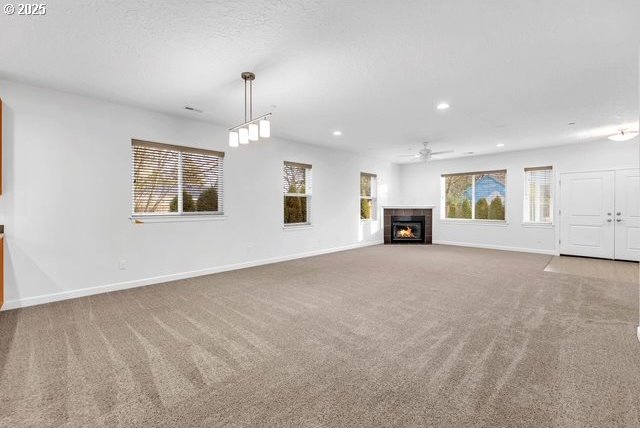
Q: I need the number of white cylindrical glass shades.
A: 4